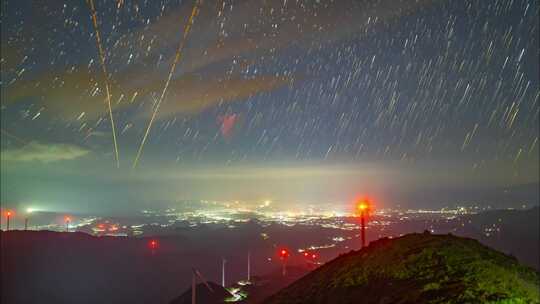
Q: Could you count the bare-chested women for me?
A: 0